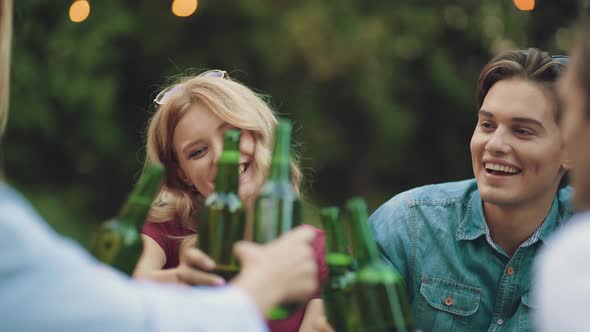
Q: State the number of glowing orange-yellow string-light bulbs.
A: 3